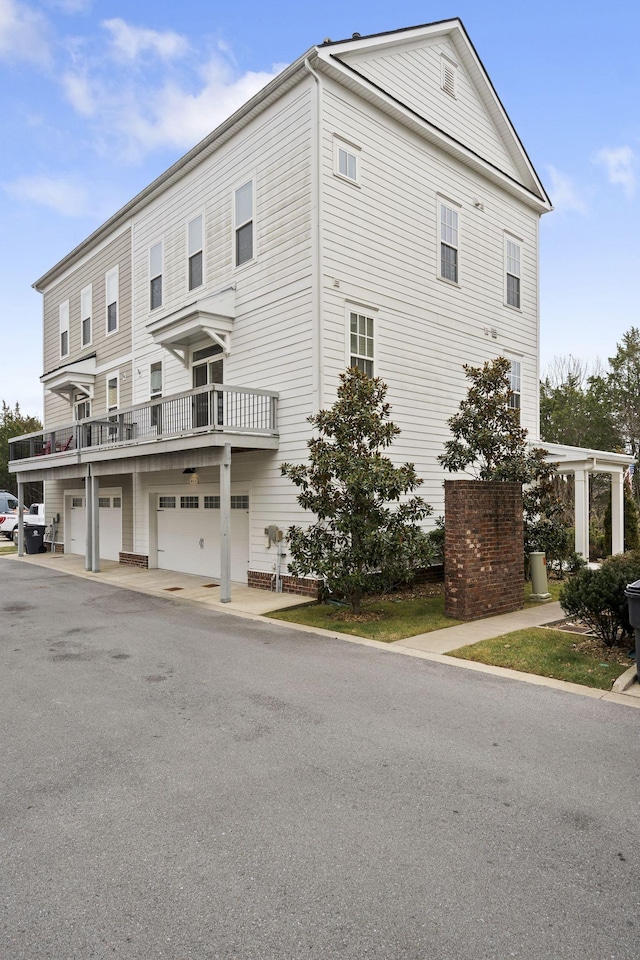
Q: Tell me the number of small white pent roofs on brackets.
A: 2